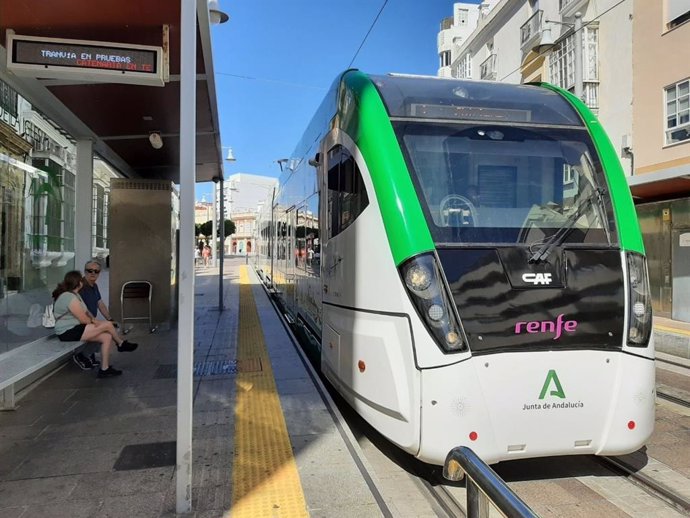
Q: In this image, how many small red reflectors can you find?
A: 2